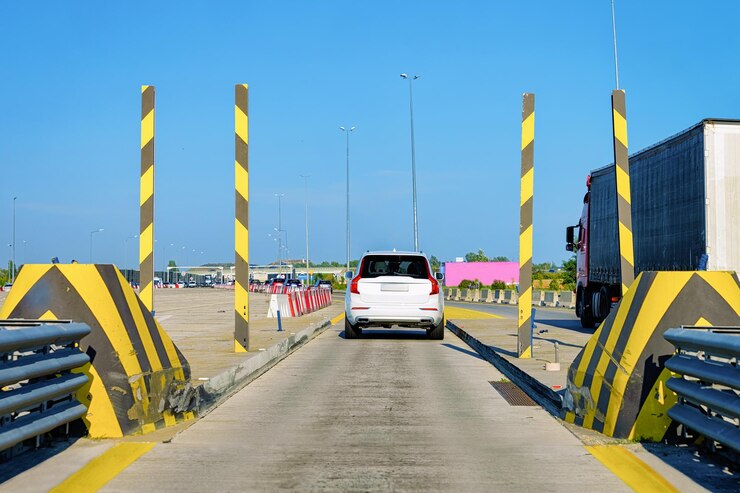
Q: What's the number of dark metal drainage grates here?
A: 1